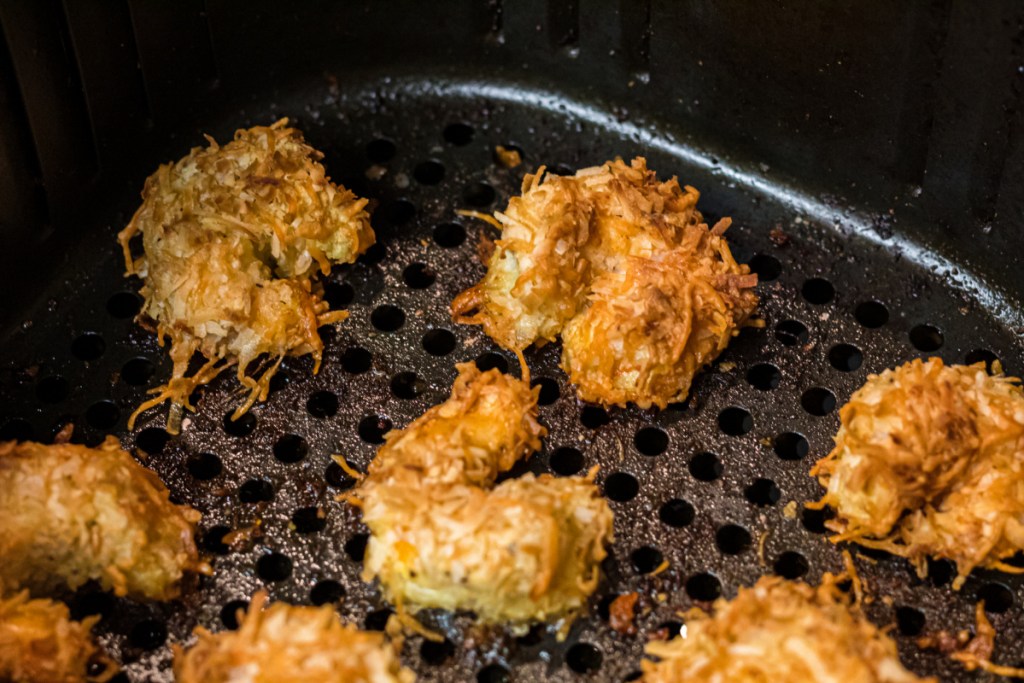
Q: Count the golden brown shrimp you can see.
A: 8